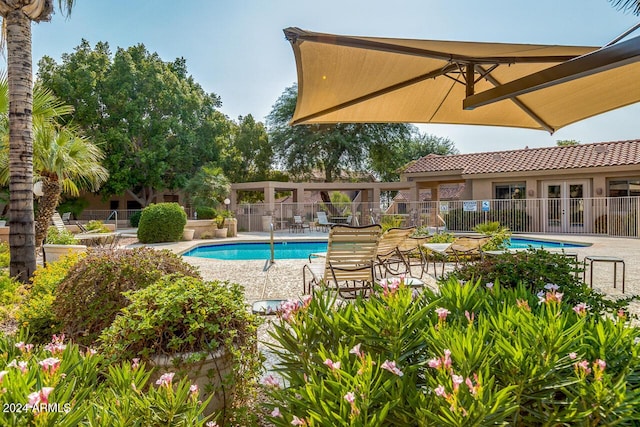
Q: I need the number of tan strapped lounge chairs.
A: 4